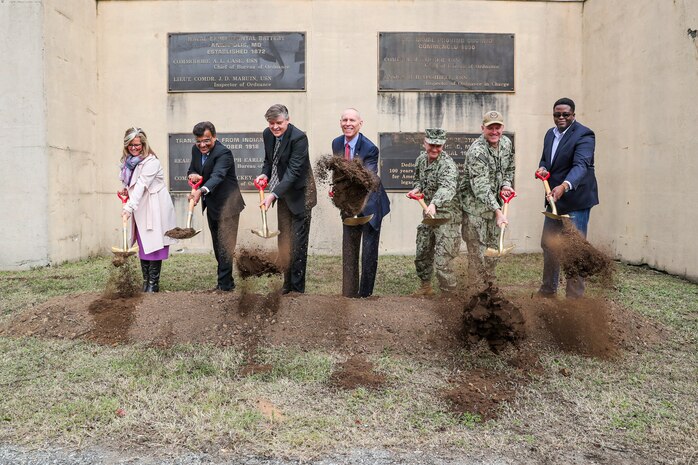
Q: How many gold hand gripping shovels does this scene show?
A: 7